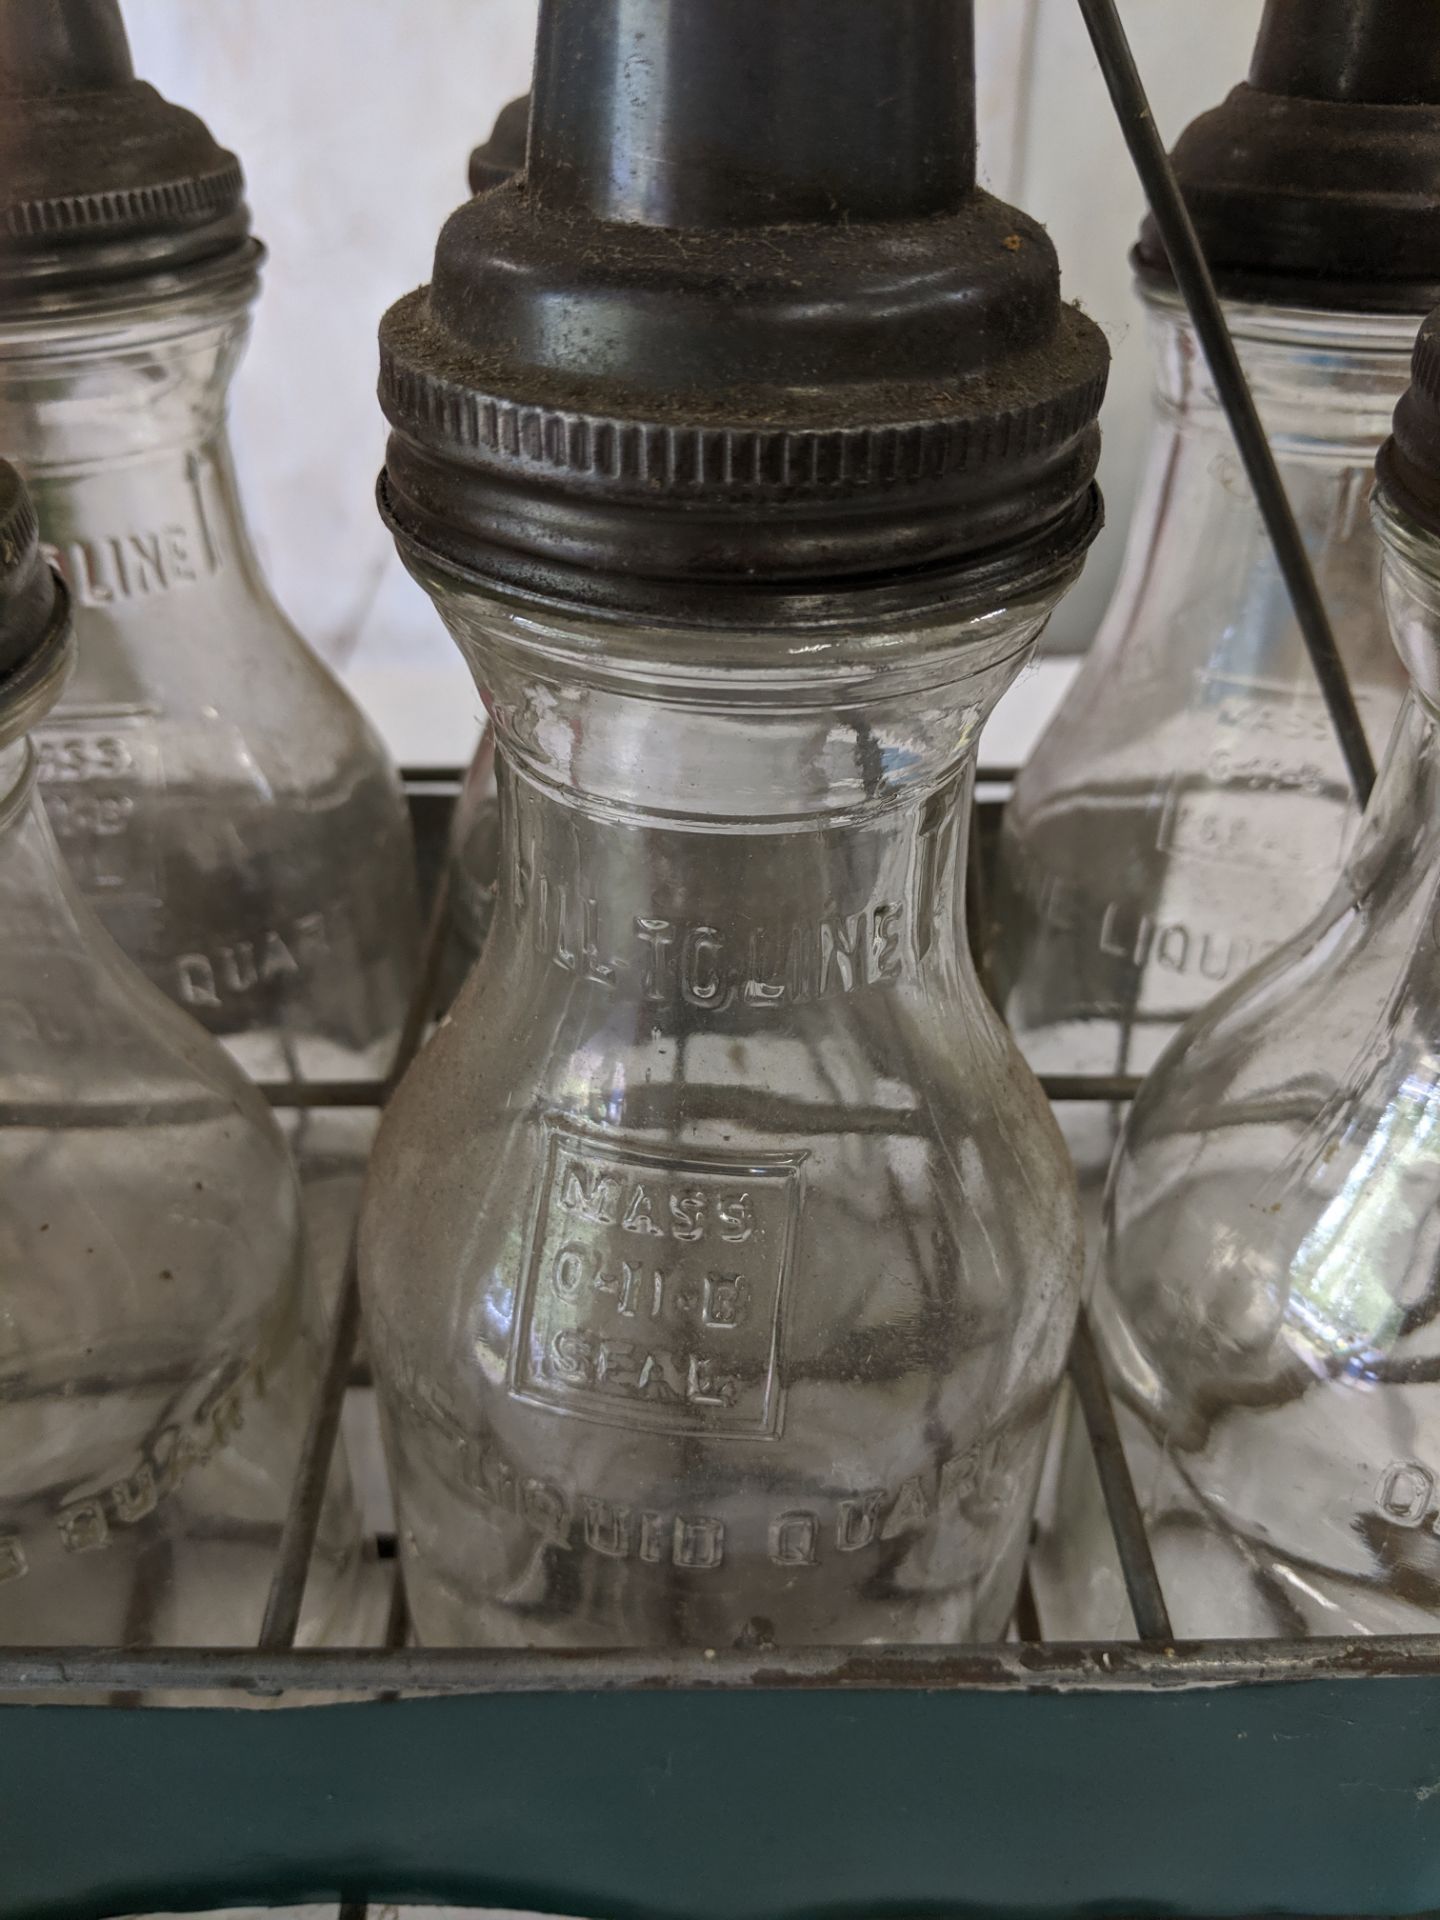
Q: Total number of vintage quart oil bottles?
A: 6